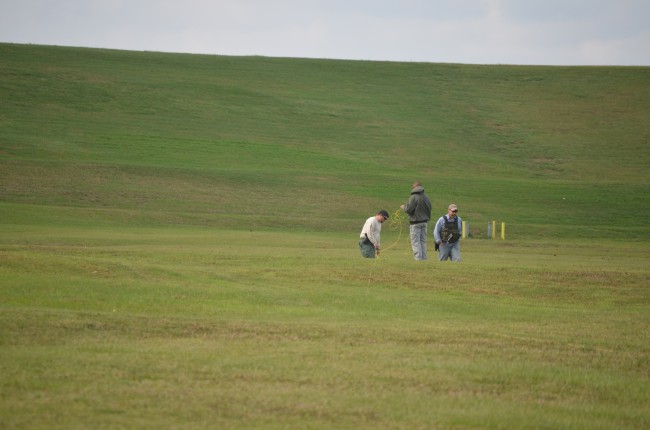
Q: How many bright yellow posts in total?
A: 3